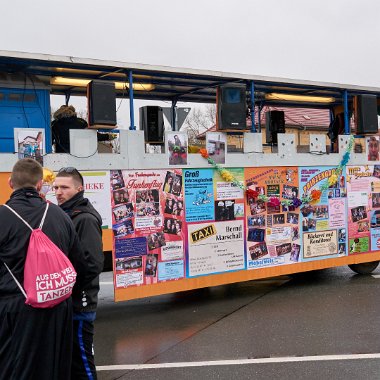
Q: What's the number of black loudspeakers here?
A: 5